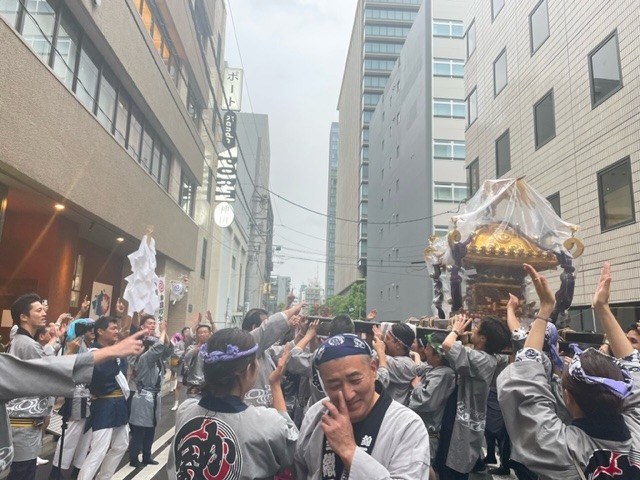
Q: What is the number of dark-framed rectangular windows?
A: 11